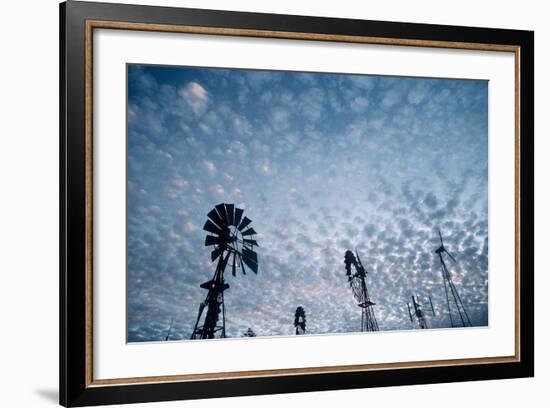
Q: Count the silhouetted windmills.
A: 5